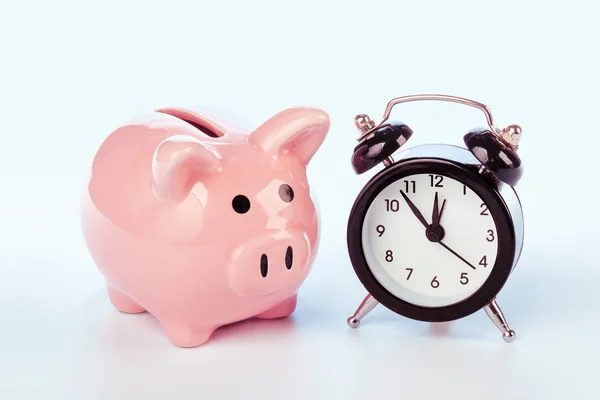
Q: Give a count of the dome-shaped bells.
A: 2